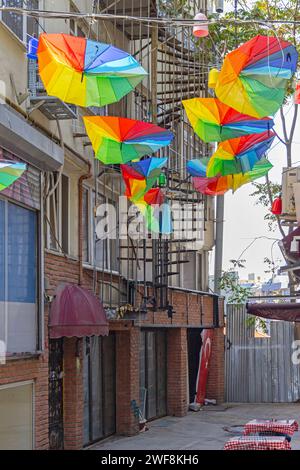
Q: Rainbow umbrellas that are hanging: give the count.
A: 9